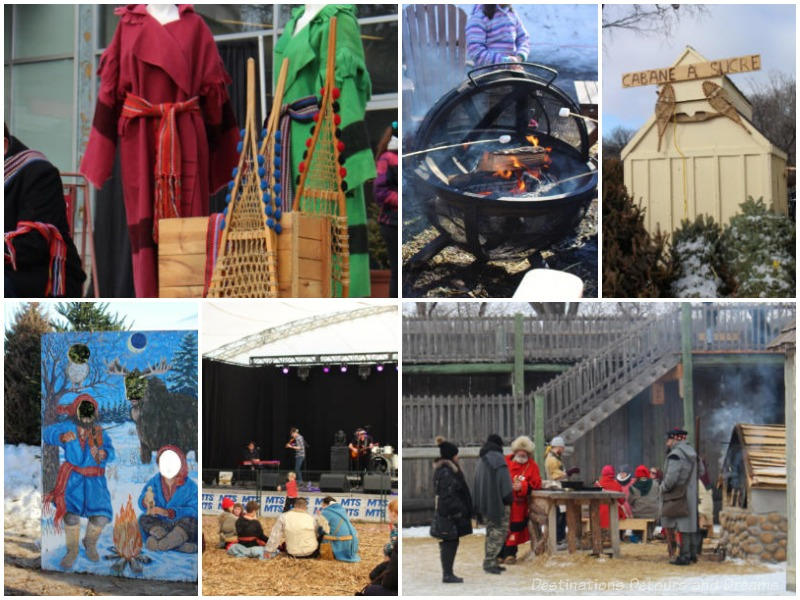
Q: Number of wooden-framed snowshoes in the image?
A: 5